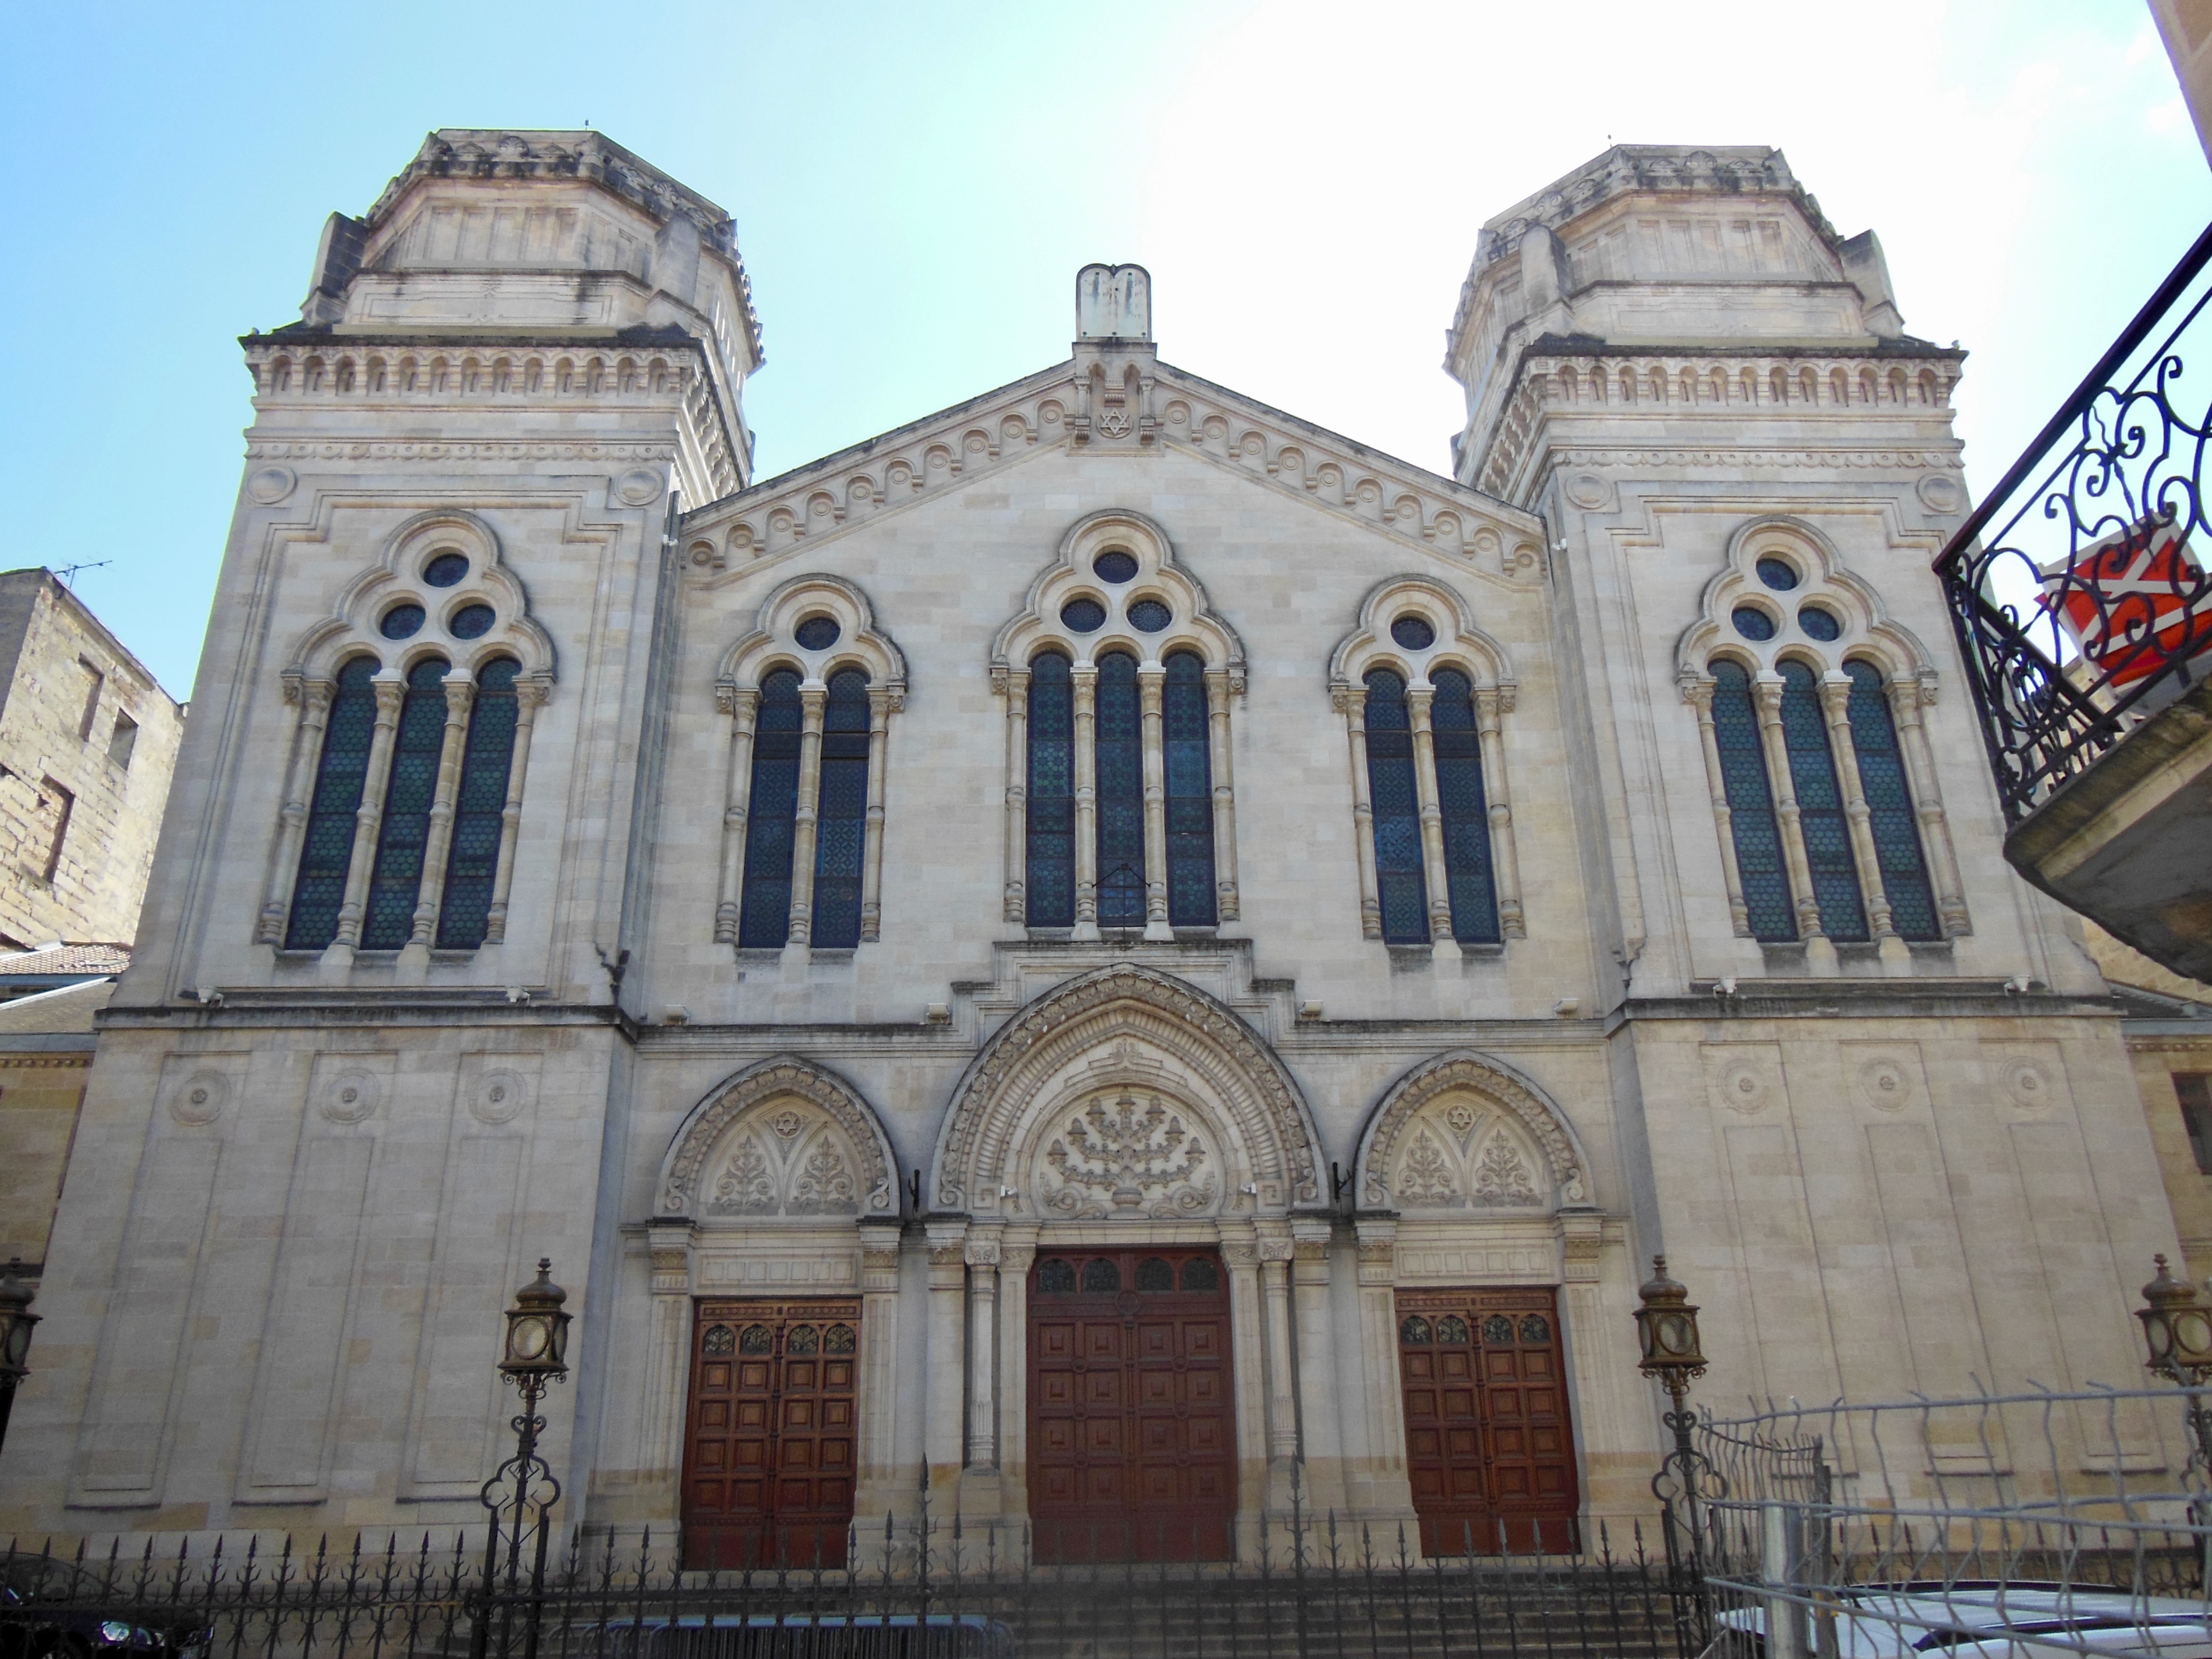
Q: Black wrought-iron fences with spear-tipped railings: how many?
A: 1